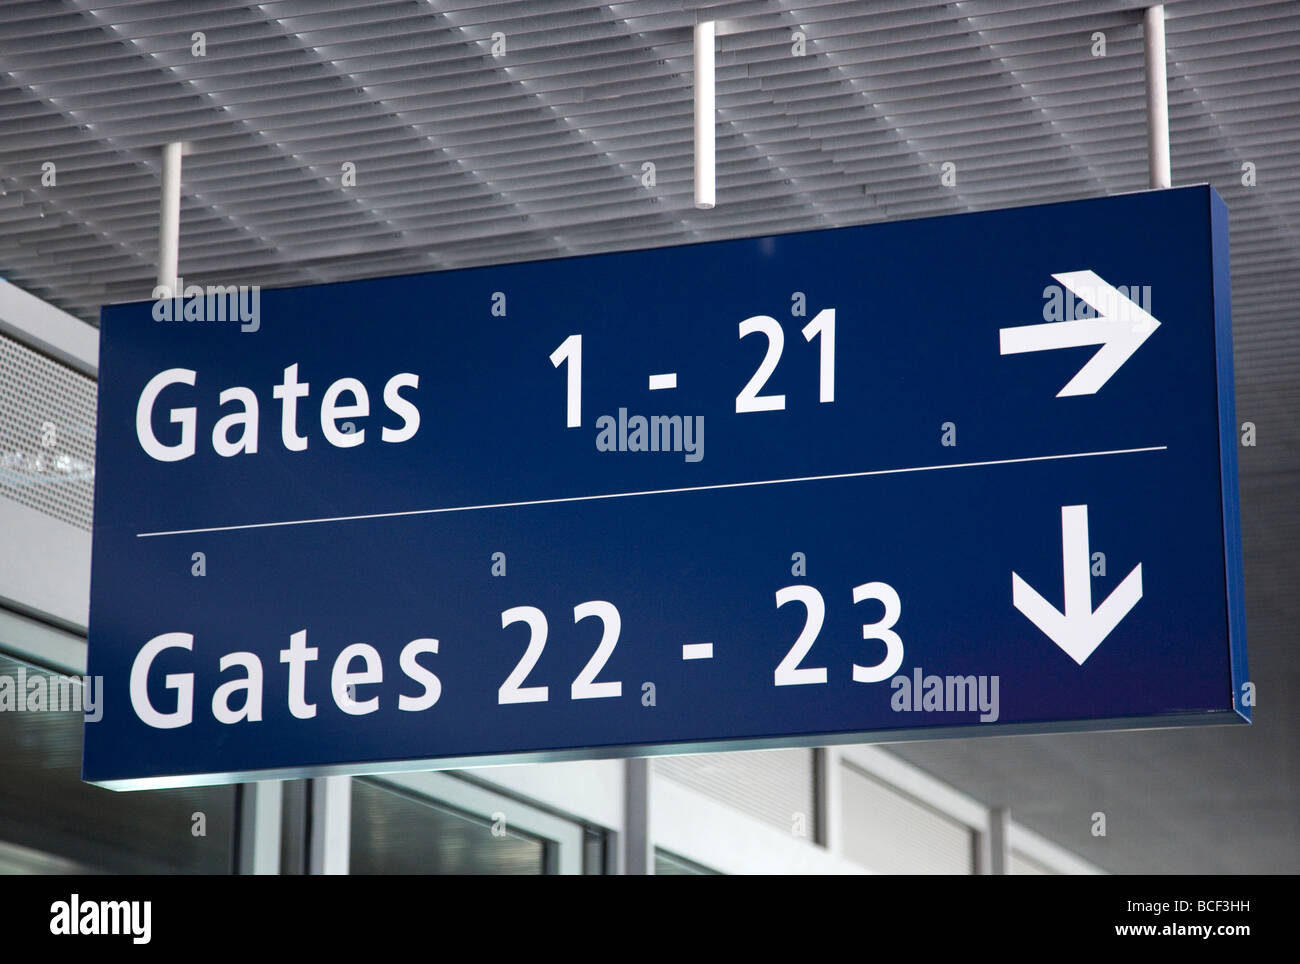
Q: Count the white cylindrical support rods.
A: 3